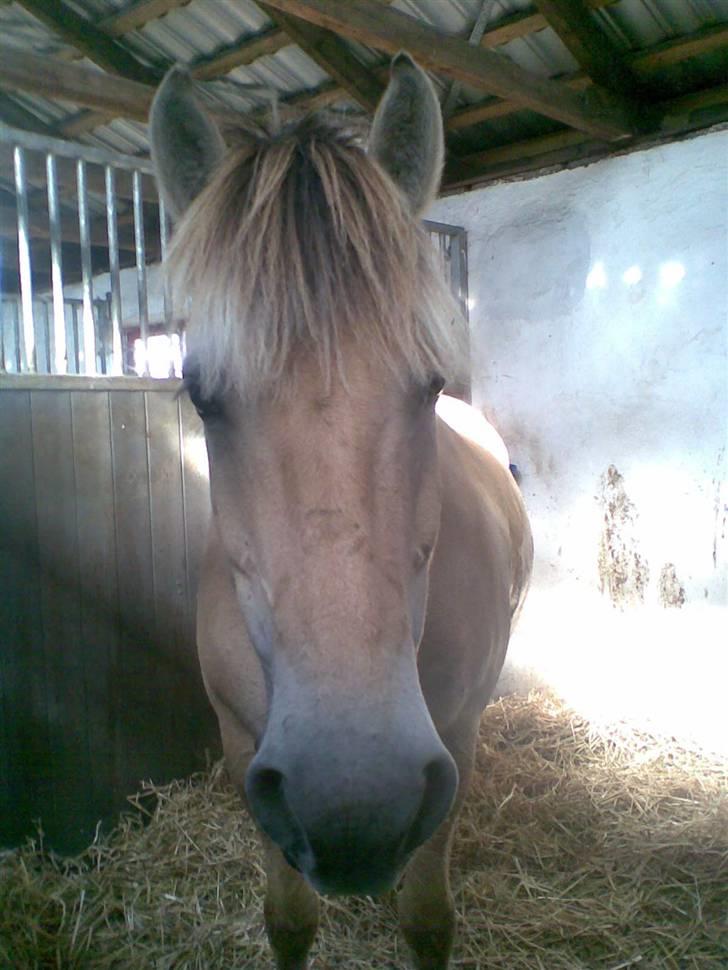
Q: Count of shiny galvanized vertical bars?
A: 6